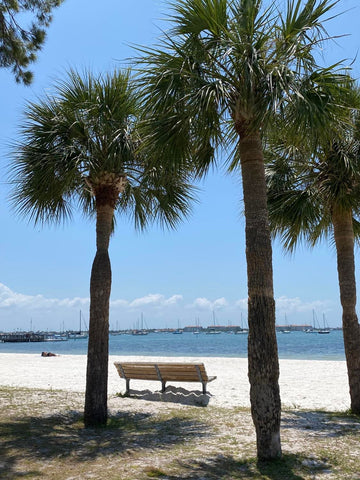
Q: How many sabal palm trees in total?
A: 3